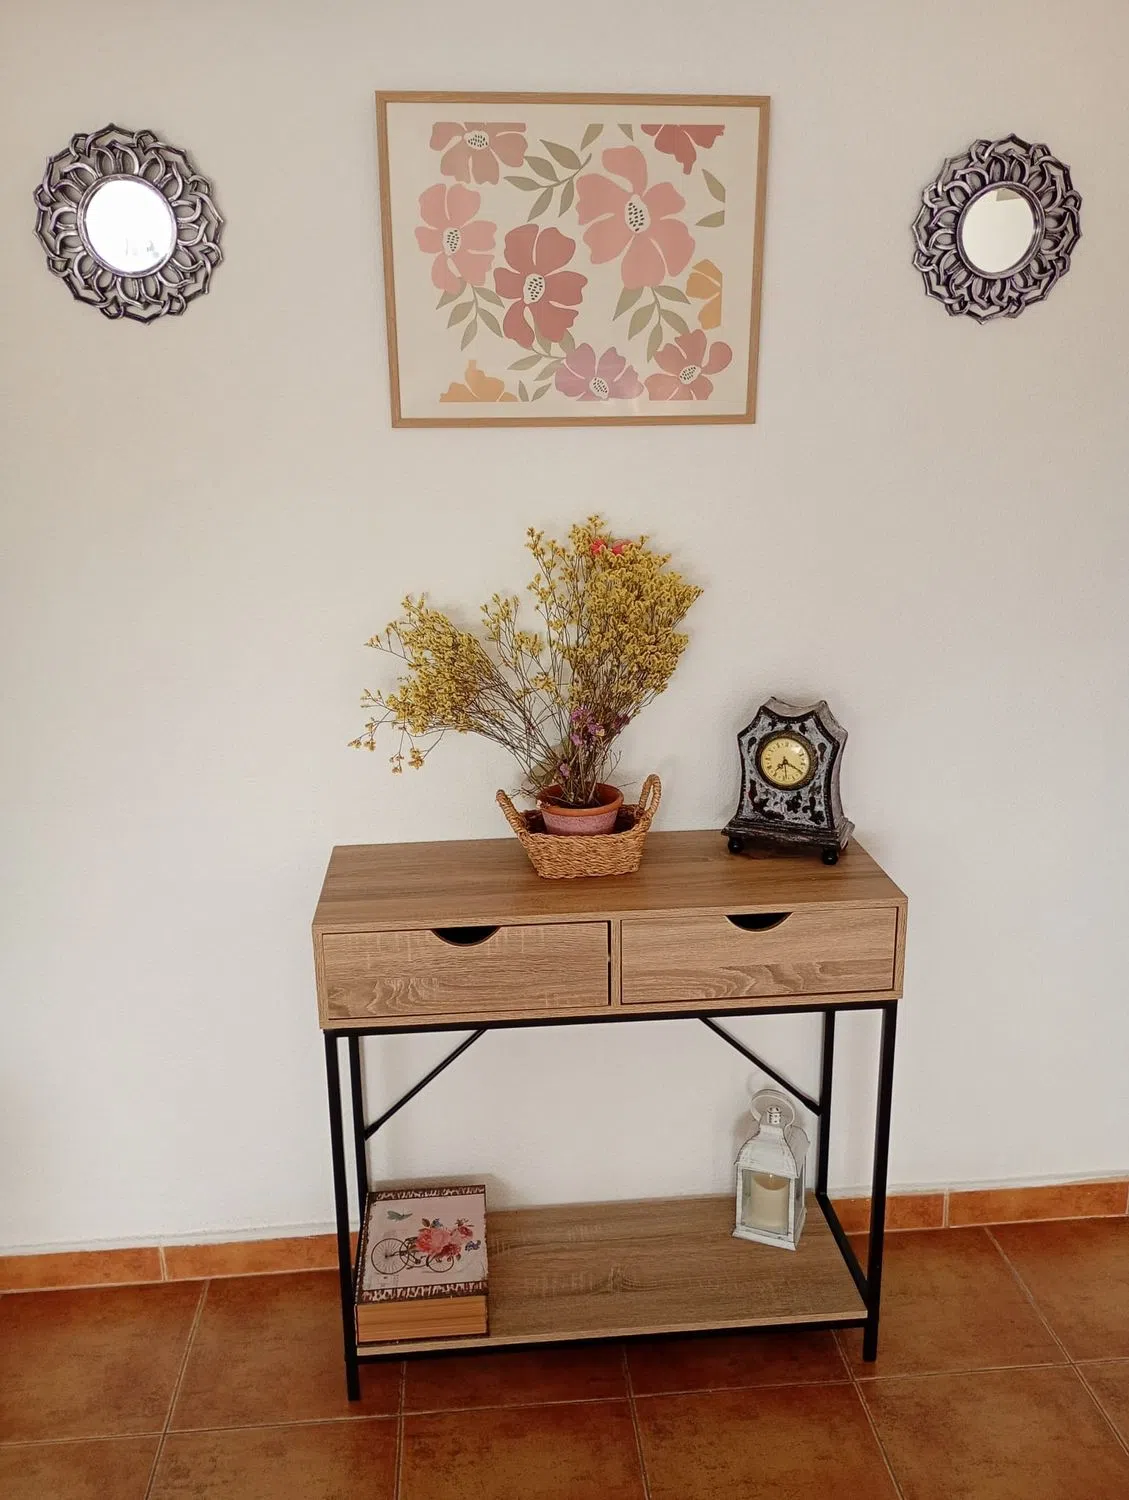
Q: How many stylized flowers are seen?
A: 9